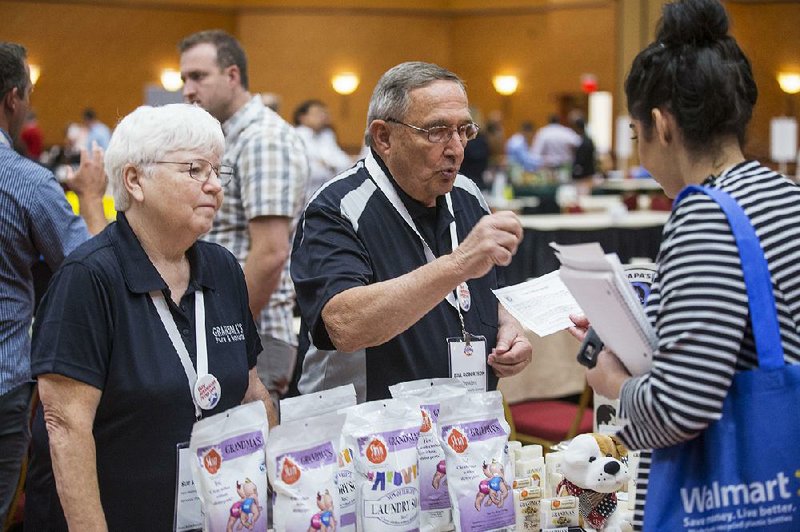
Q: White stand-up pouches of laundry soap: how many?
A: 6